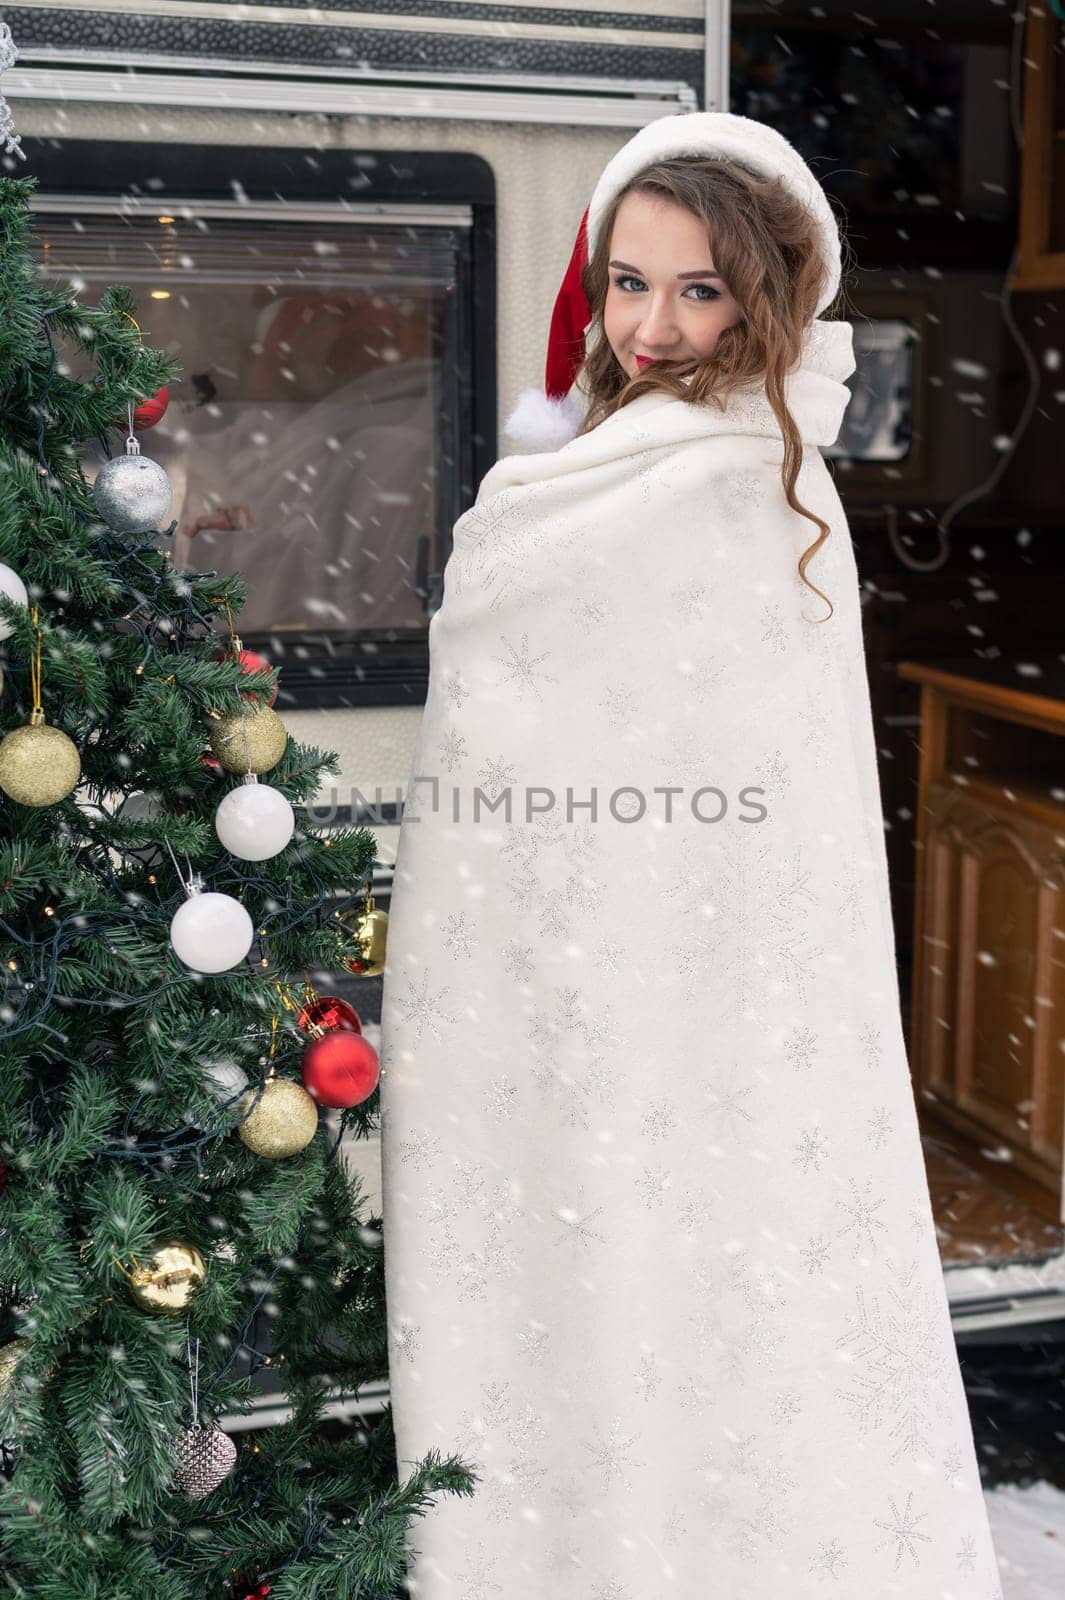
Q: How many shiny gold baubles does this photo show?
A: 2